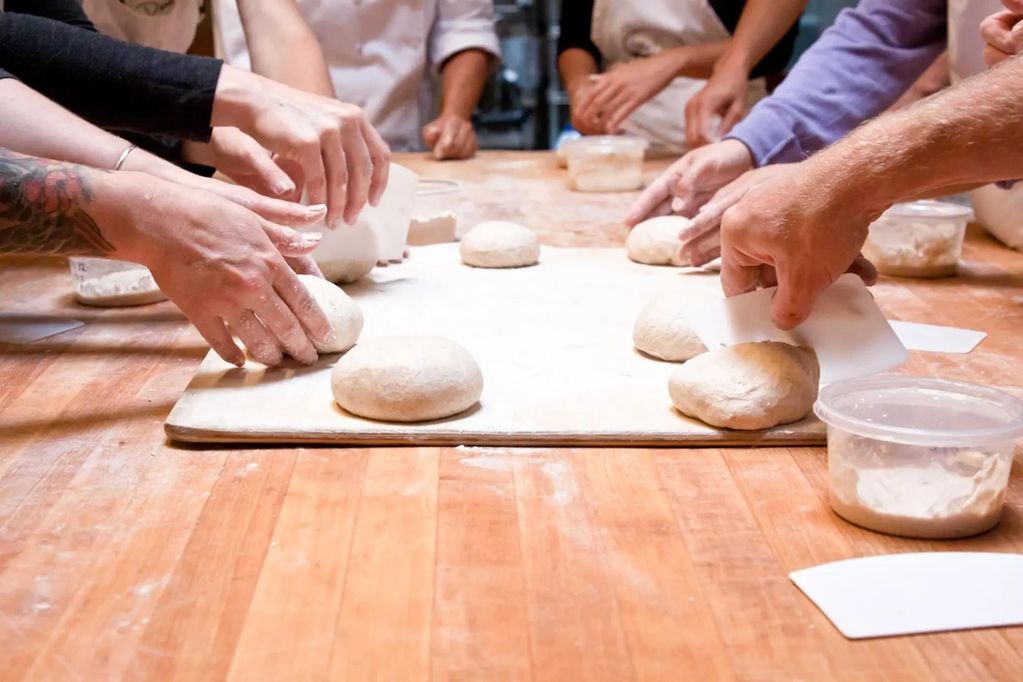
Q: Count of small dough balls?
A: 7